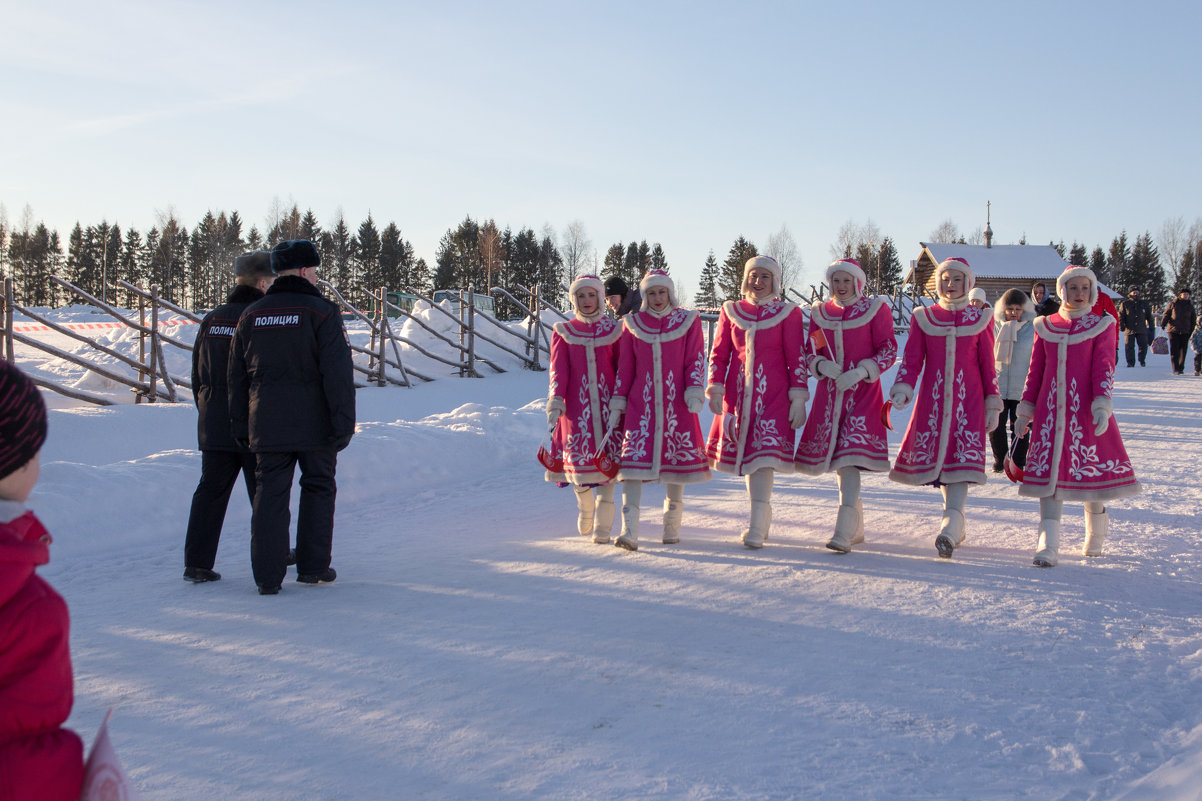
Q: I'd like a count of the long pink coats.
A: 6